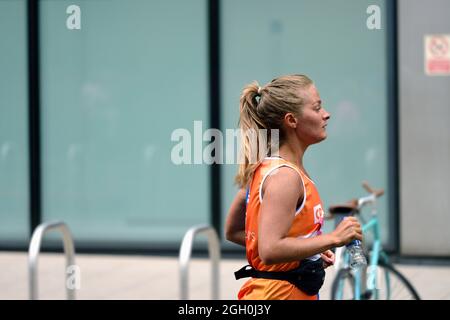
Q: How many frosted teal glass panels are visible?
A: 3